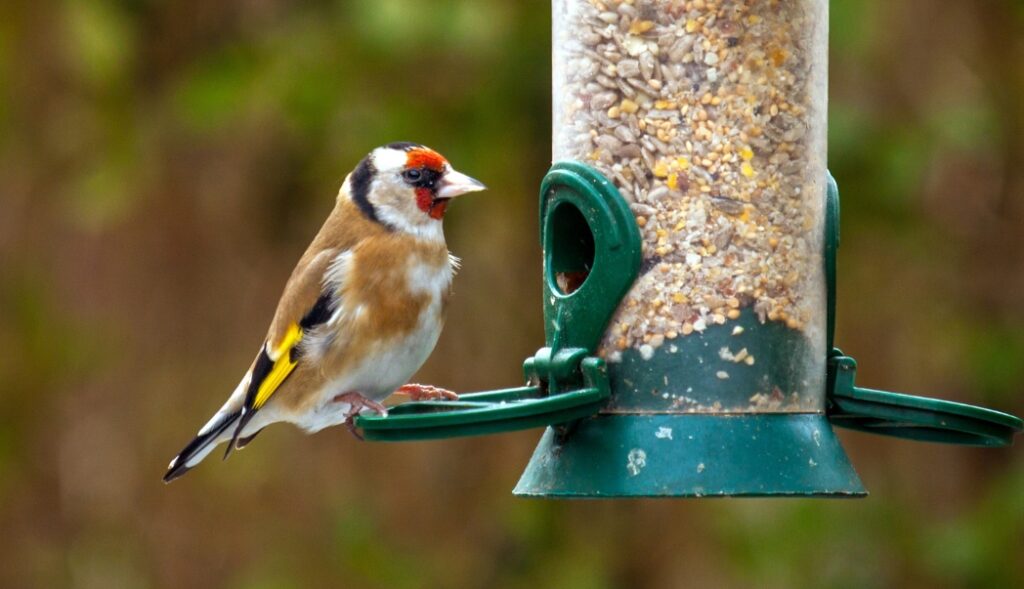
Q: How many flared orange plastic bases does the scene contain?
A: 0